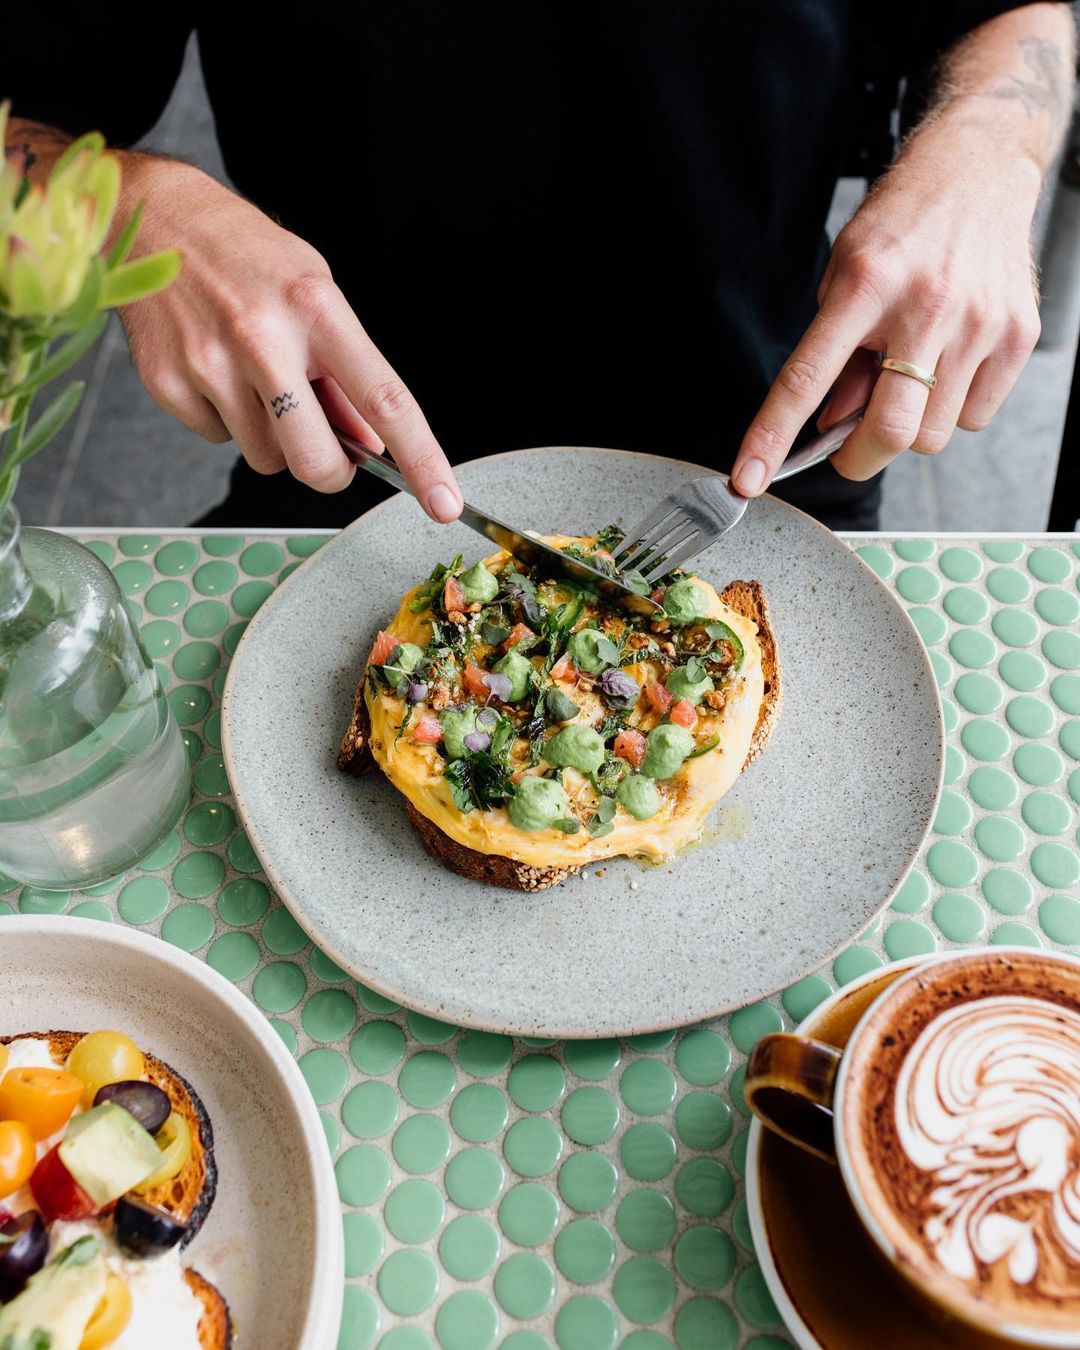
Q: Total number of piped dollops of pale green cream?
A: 11